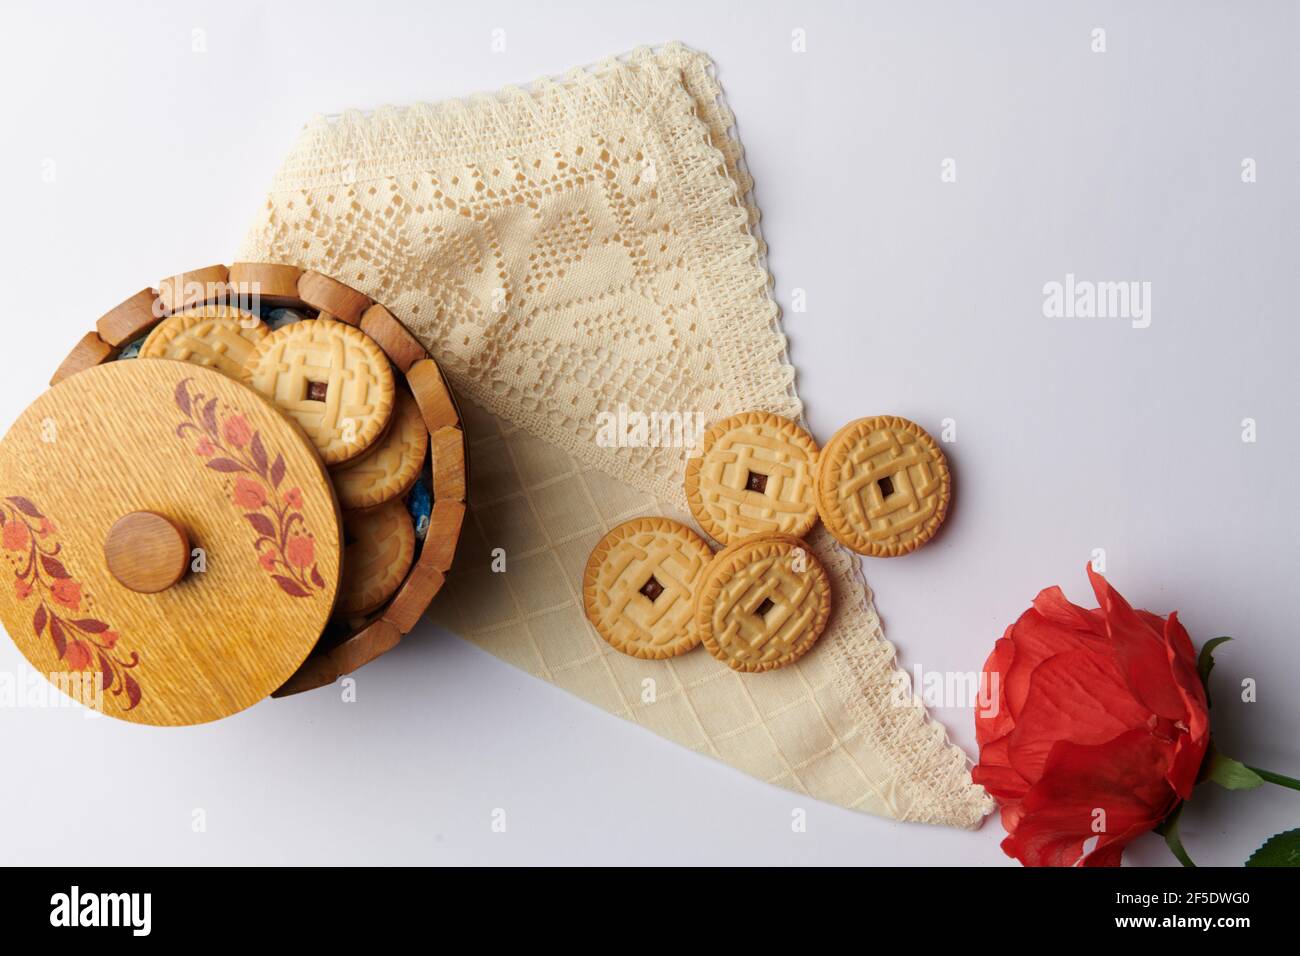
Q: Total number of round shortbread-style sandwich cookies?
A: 8